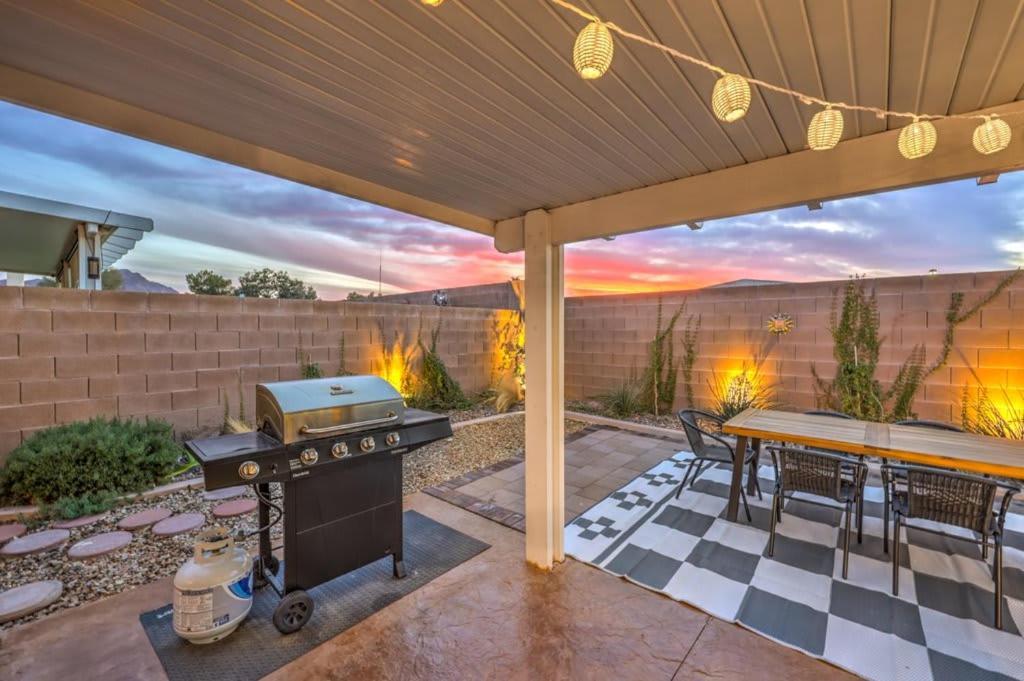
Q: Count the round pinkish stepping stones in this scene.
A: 9